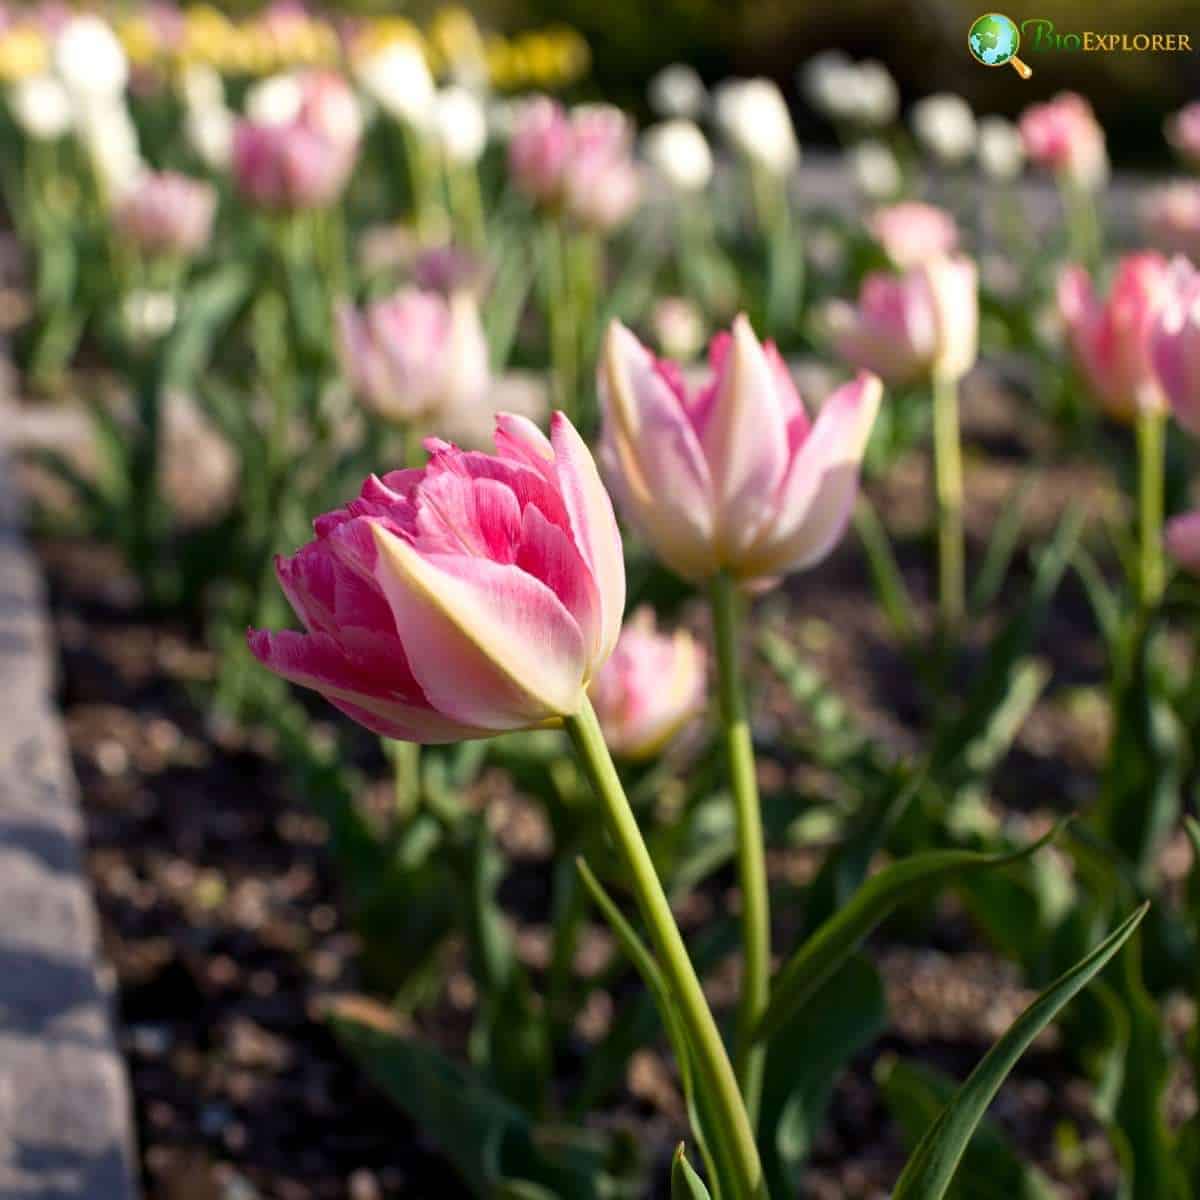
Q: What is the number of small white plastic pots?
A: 0